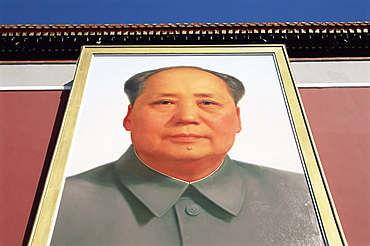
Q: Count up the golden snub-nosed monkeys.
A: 0